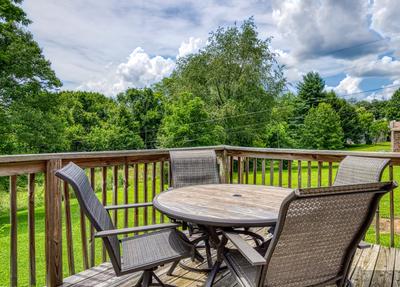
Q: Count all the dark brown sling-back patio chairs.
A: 4